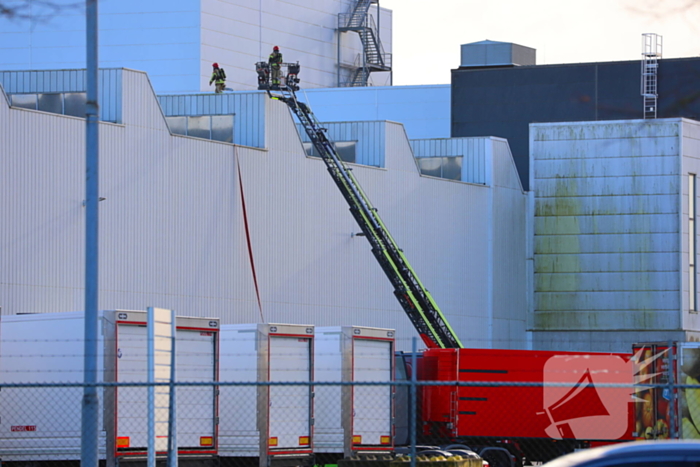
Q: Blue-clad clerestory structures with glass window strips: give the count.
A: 4